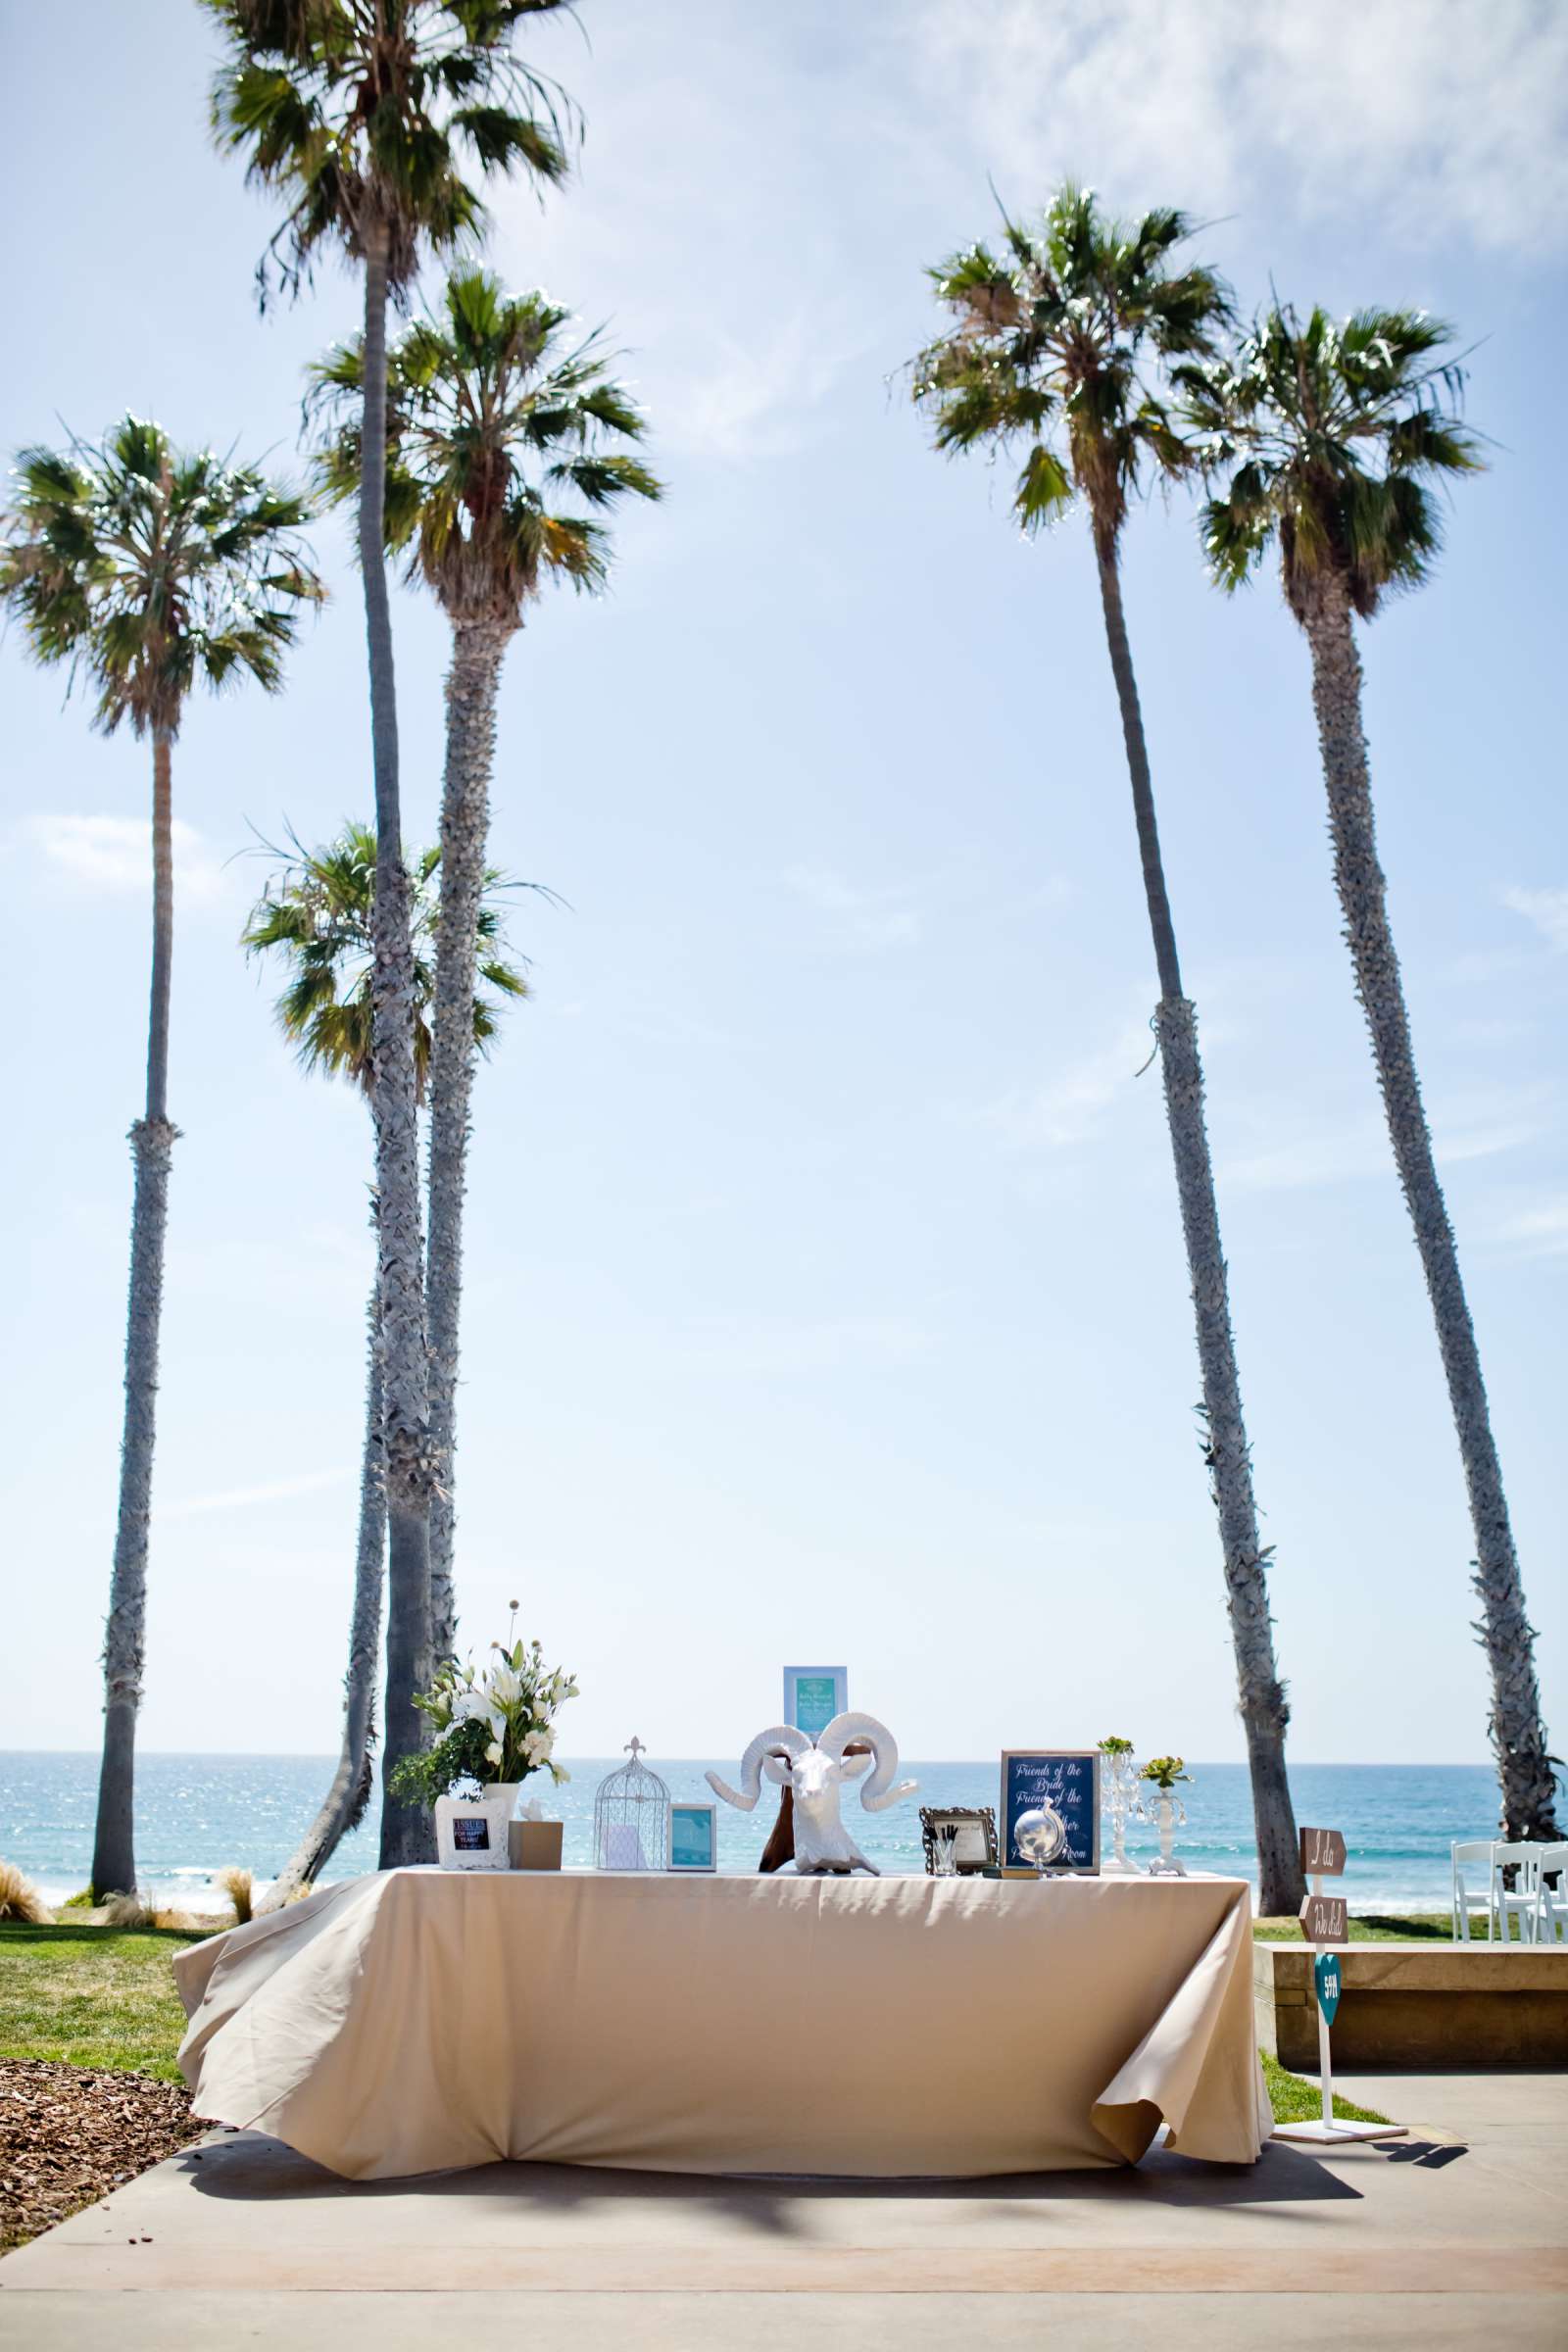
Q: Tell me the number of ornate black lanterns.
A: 0